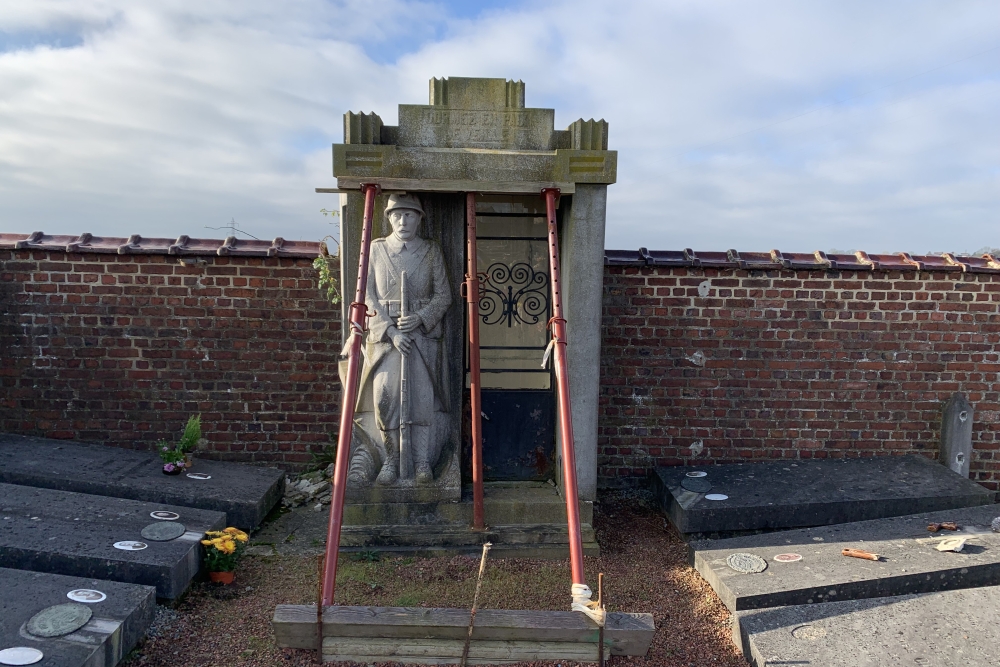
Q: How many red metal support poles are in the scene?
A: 3